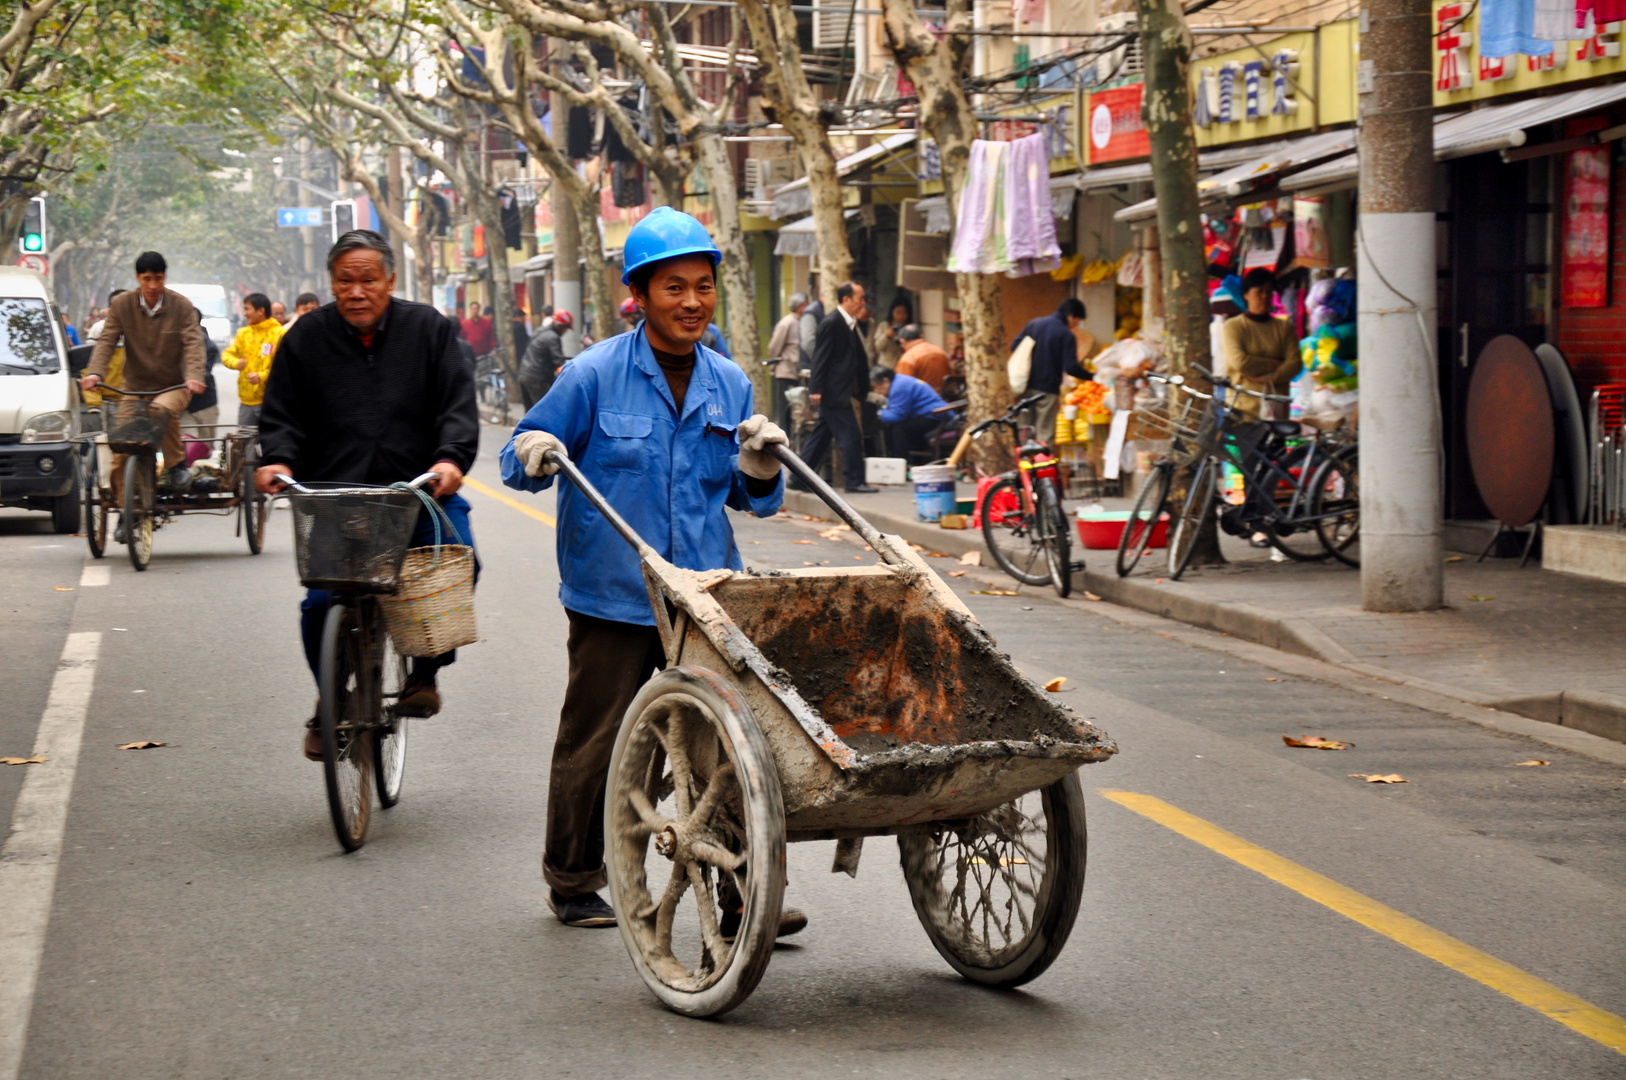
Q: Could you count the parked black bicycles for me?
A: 2